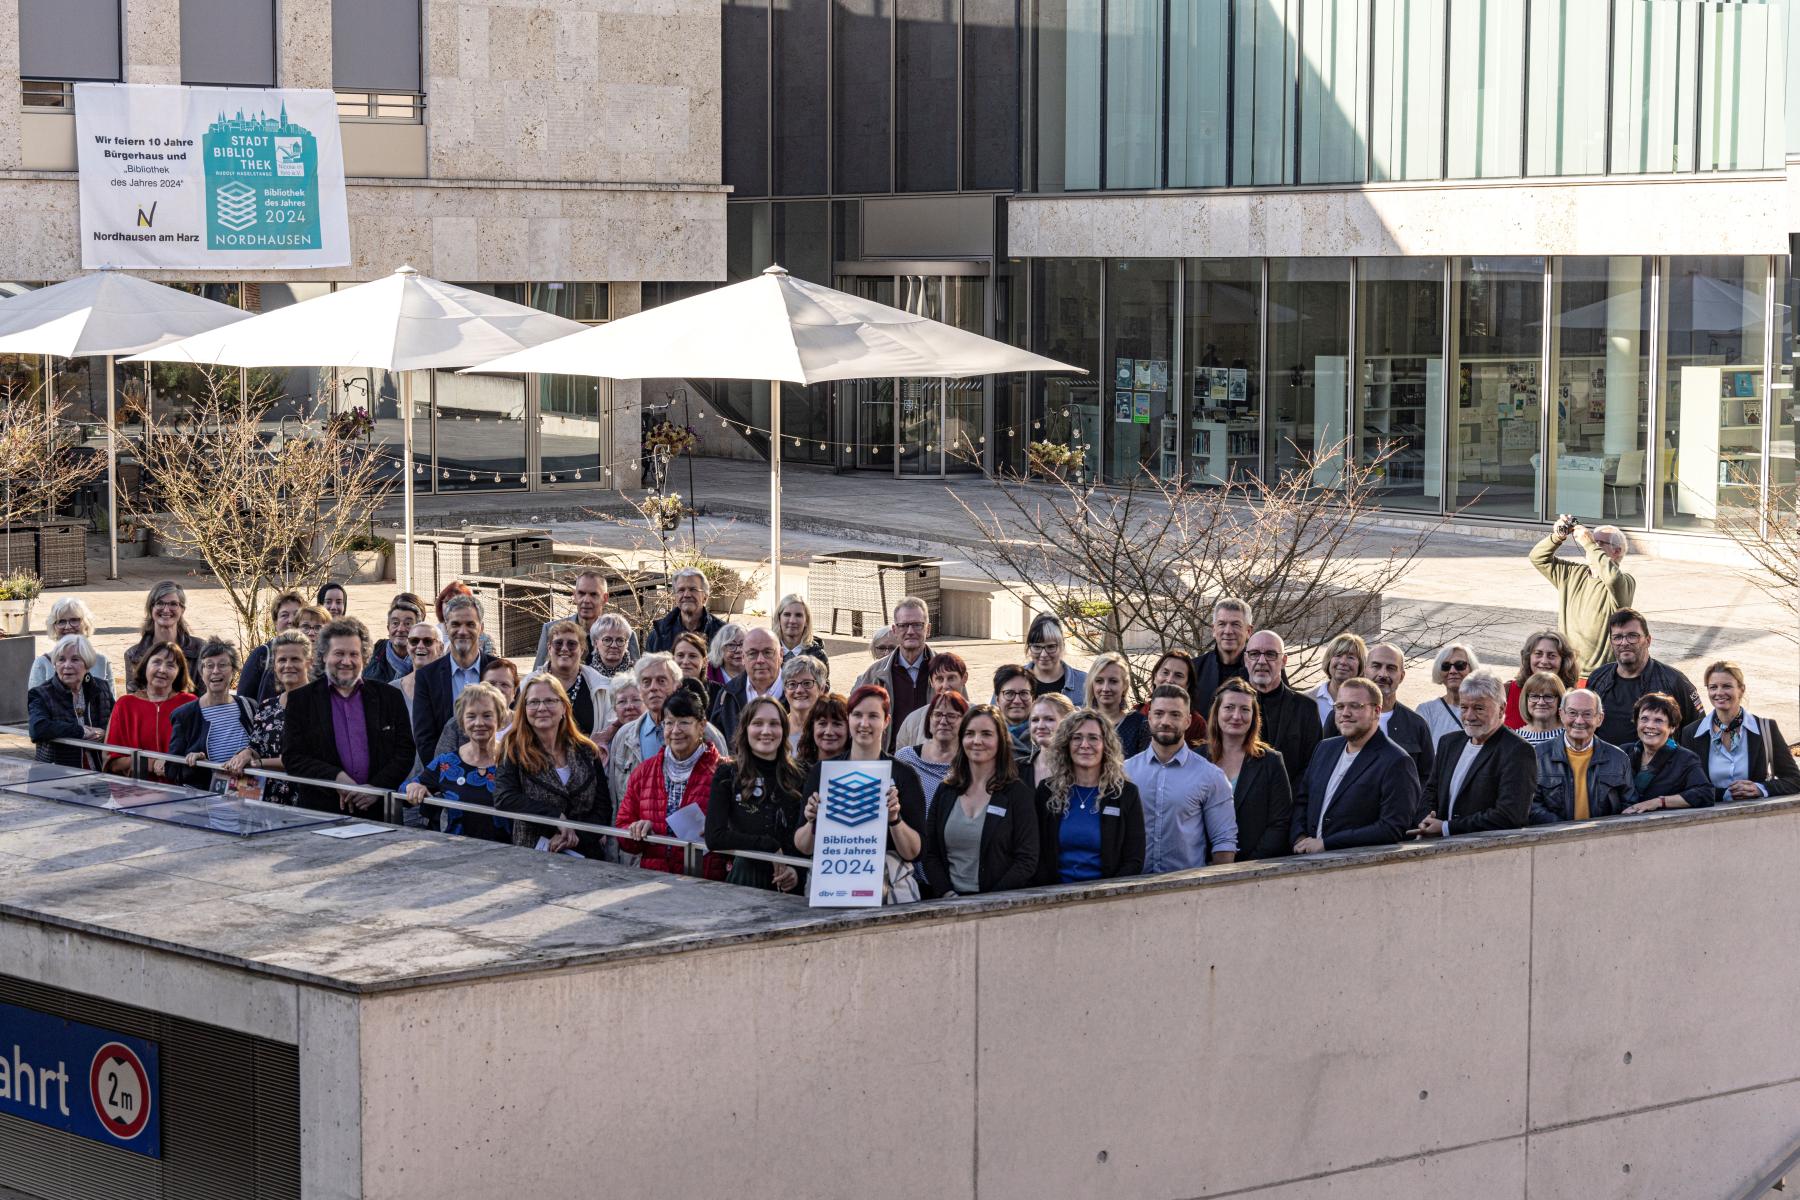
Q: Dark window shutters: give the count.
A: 3